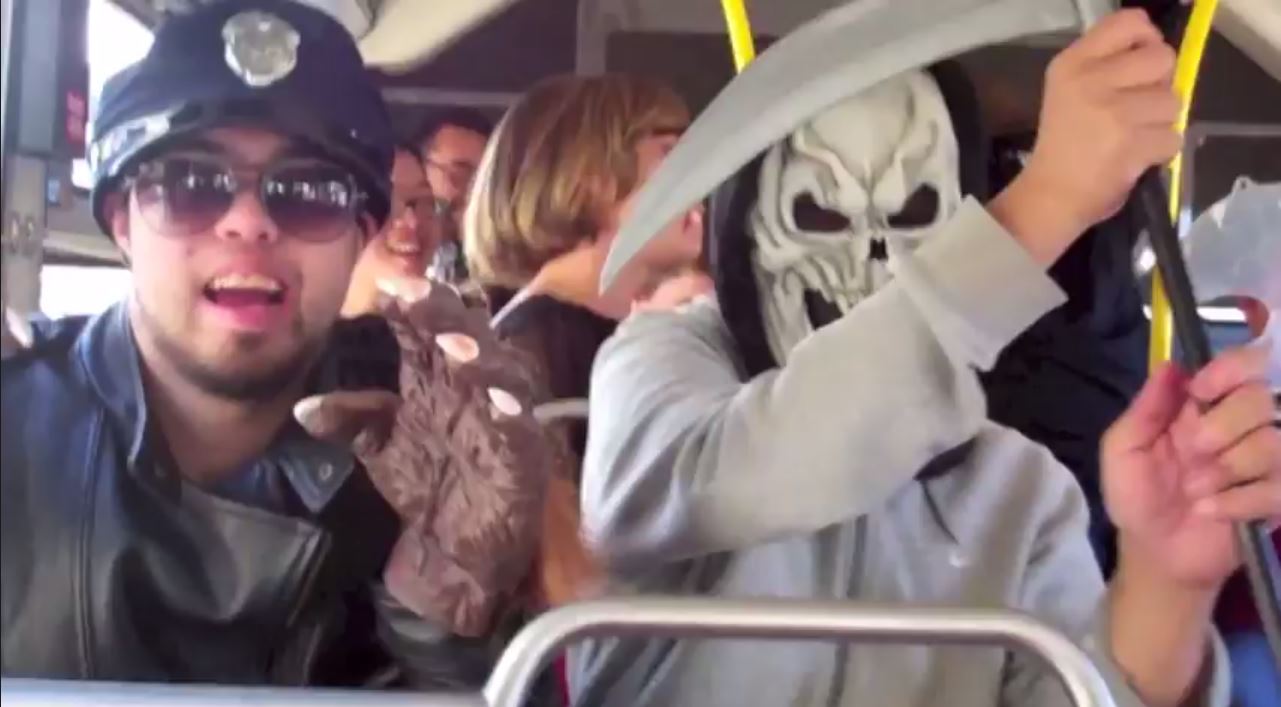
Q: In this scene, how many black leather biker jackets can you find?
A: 1